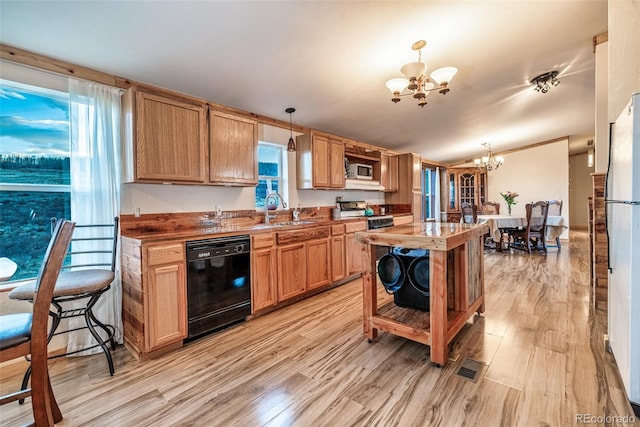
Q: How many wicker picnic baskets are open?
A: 0